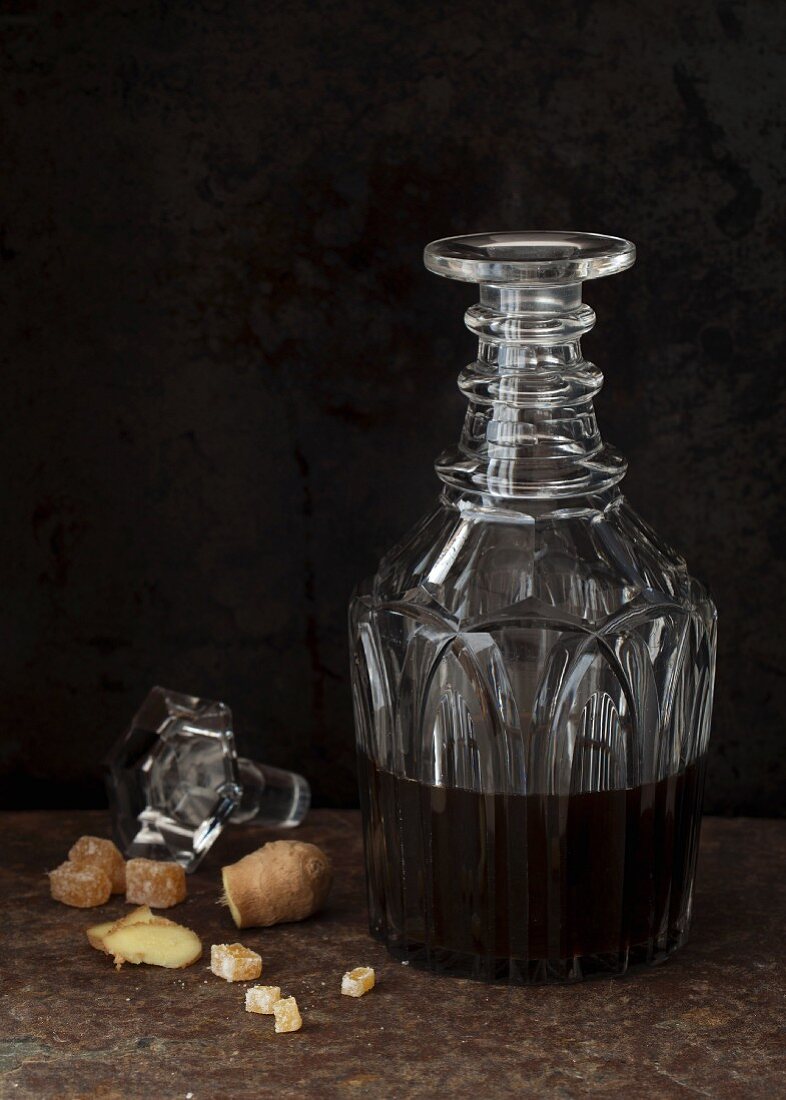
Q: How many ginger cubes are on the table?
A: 7